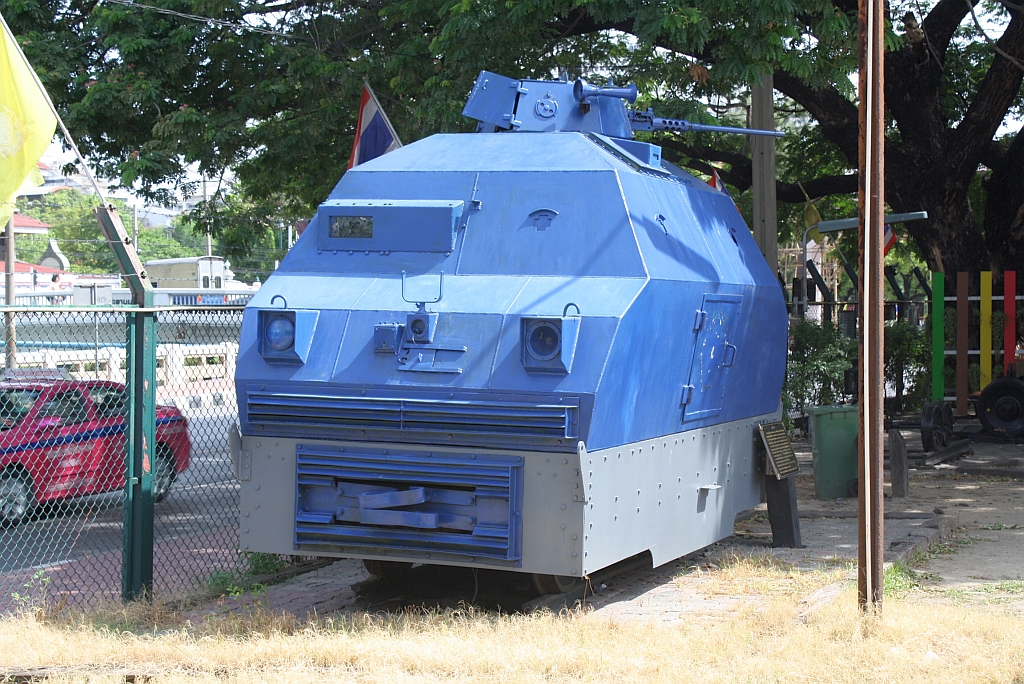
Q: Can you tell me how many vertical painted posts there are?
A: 4